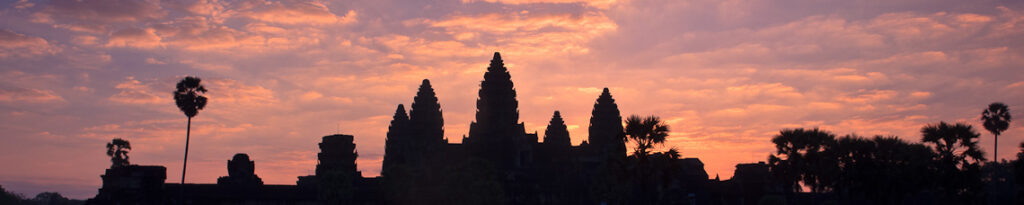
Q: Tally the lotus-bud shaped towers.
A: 5